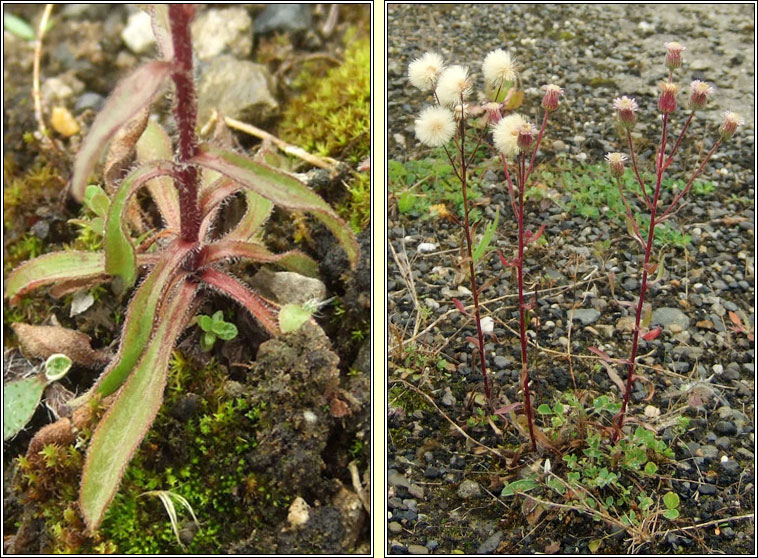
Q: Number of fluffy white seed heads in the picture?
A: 5